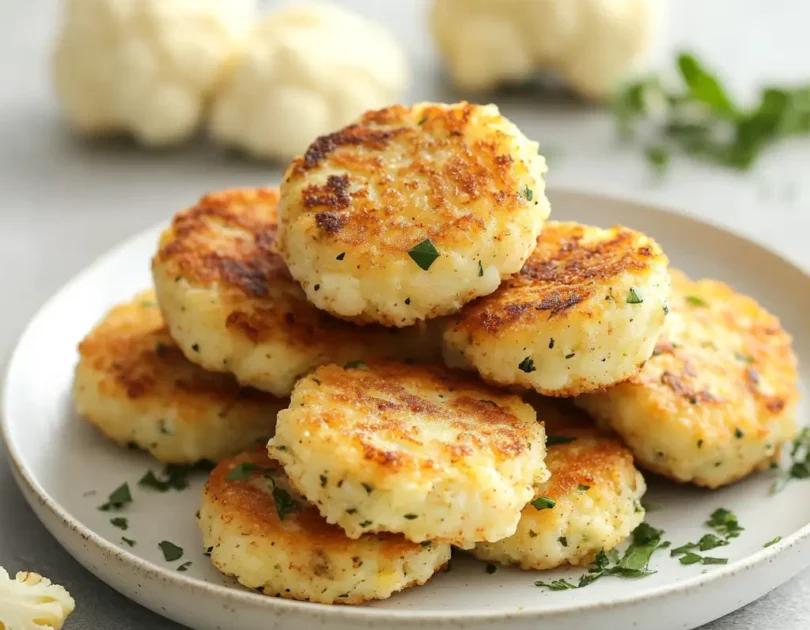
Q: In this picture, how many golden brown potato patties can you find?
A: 8